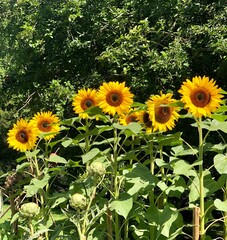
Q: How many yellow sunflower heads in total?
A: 8